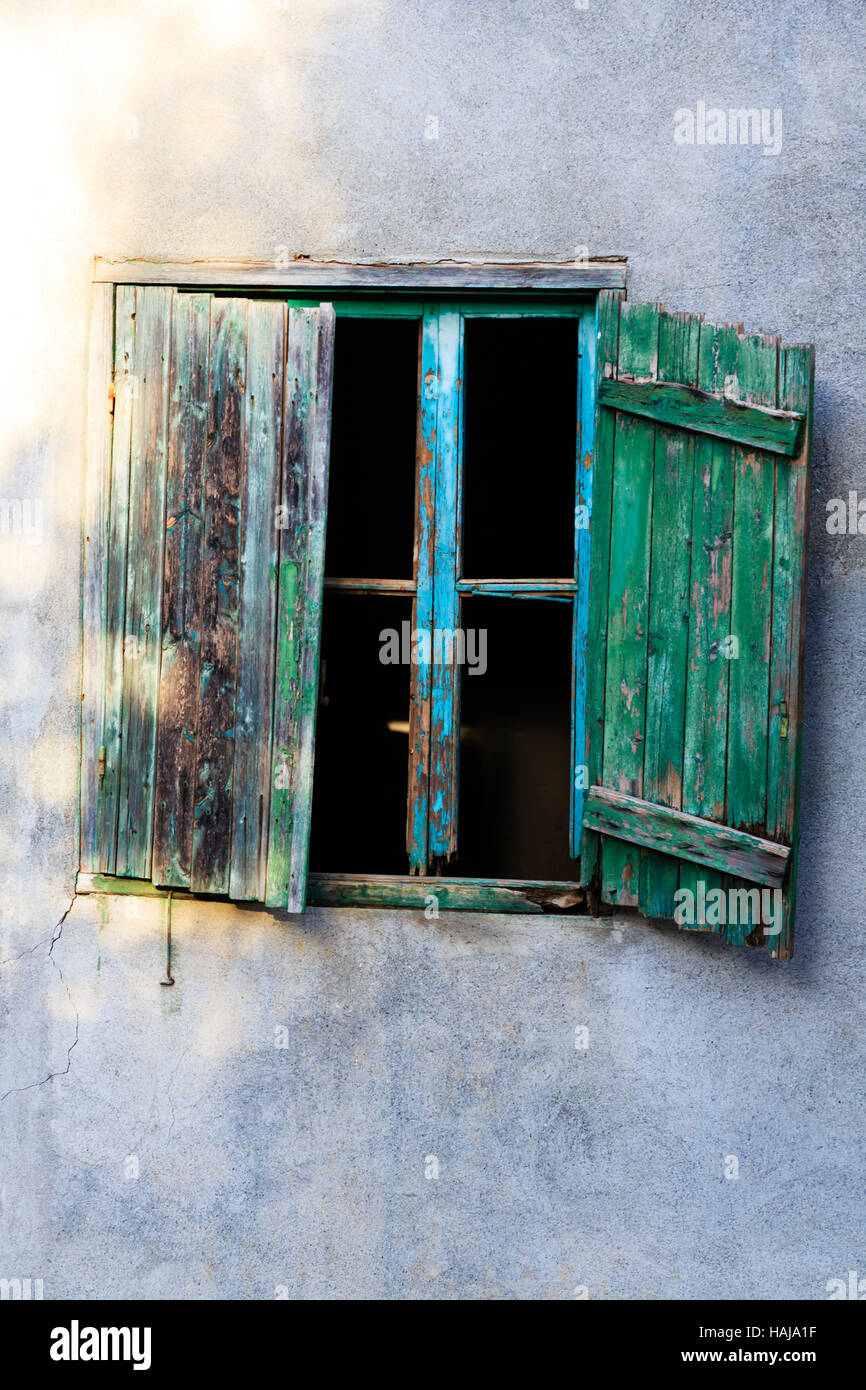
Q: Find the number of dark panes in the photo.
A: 4